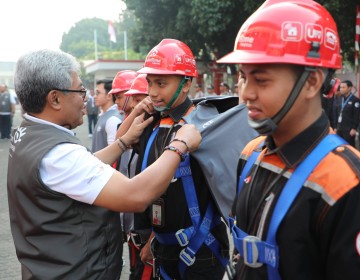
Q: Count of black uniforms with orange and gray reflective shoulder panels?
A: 2